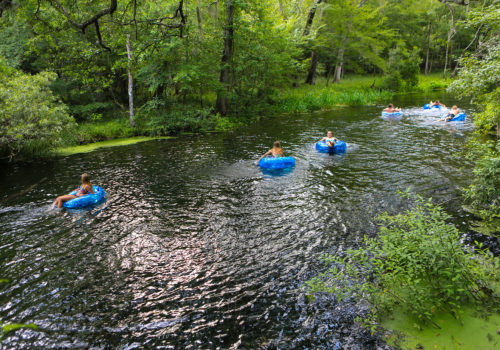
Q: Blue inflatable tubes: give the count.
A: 6